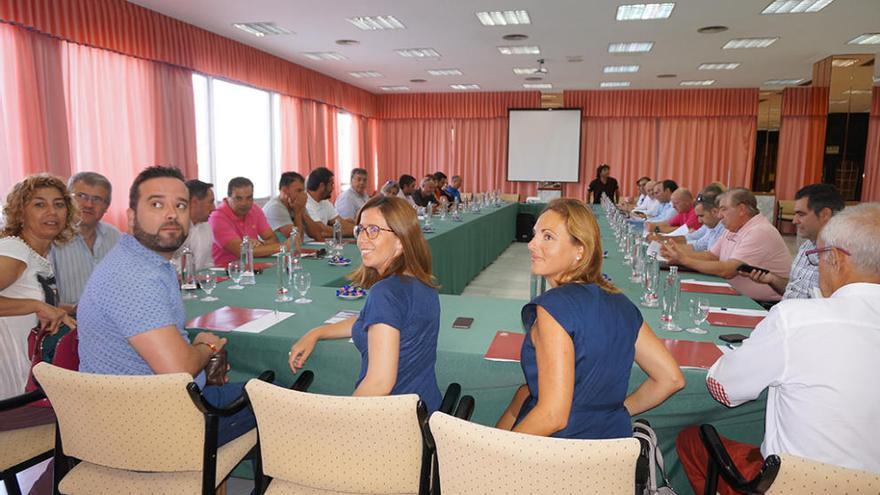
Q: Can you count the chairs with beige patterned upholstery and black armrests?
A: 5